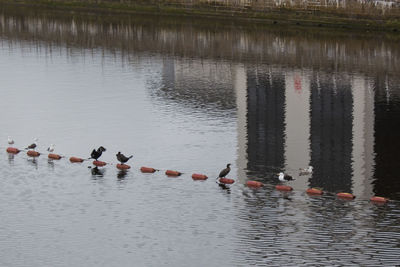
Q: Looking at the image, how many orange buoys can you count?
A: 15